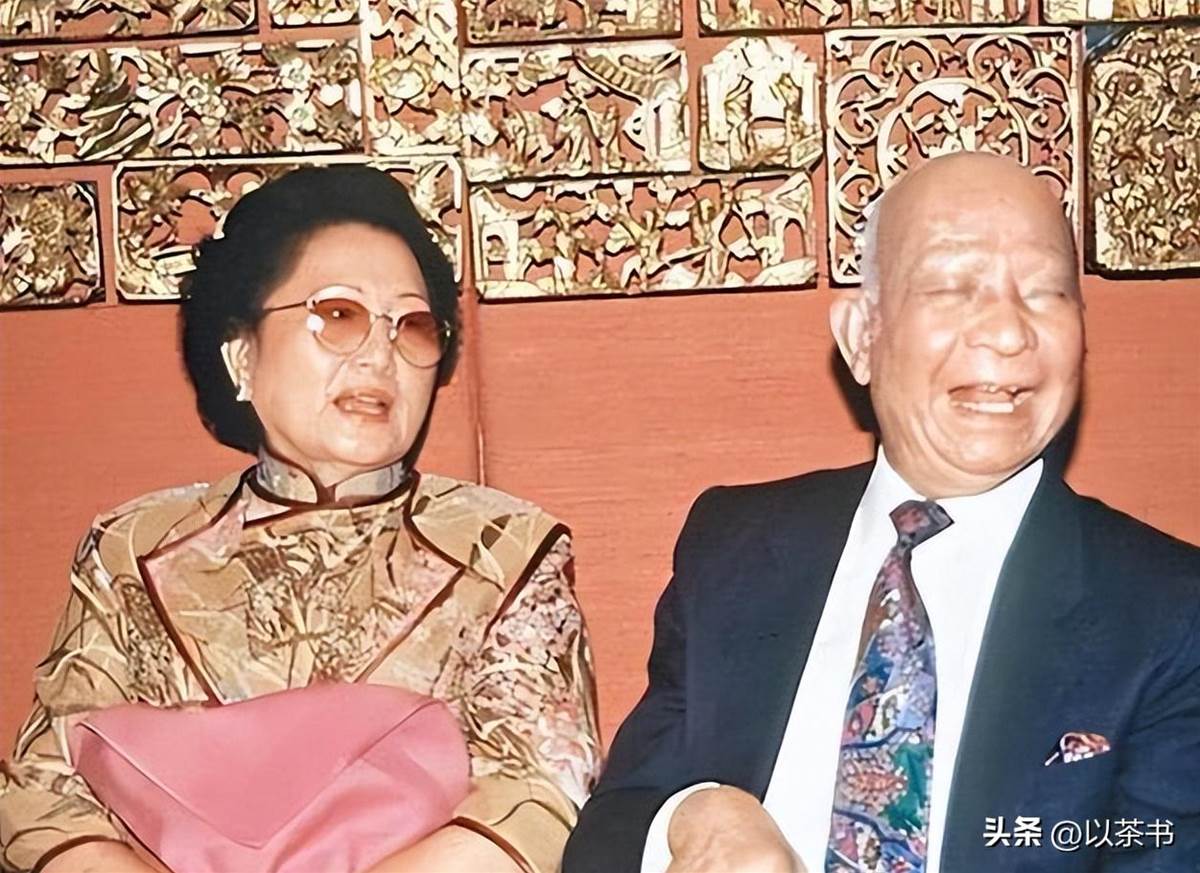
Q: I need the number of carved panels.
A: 14